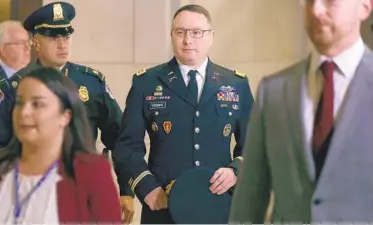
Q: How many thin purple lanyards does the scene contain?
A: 1